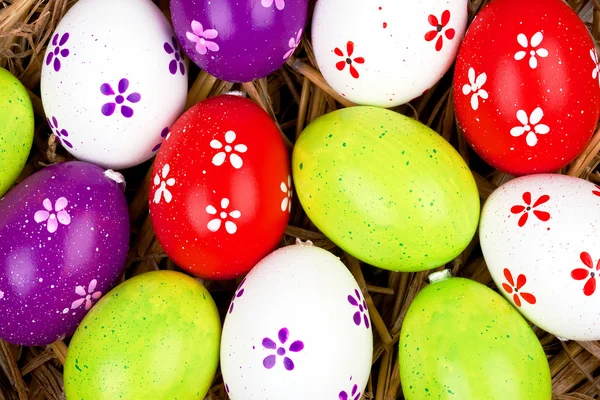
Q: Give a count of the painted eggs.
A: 12